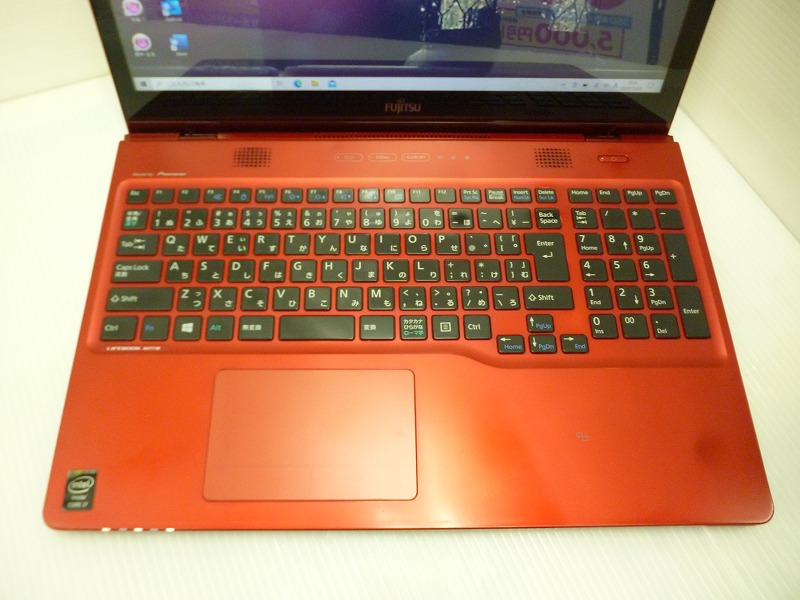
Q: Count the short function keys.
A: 12